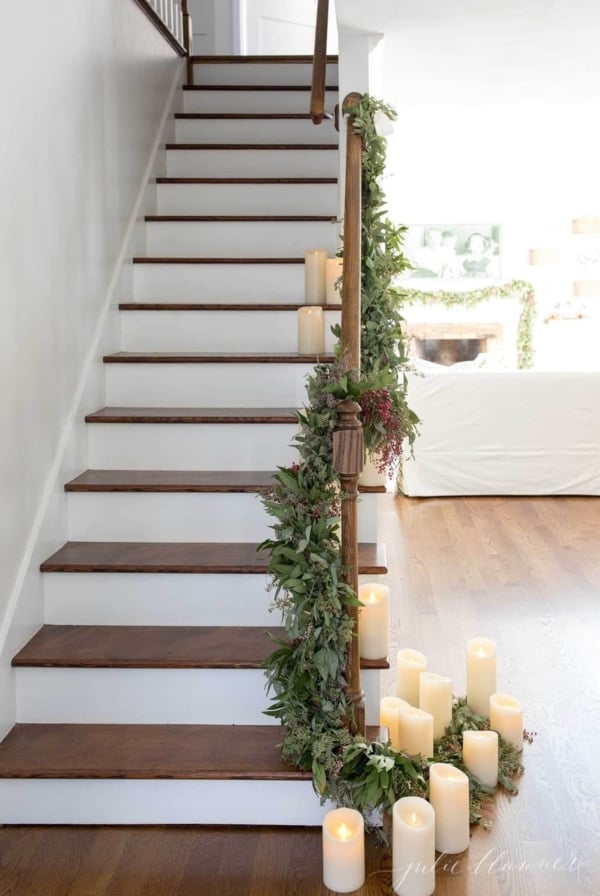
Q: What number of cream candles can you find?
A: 15